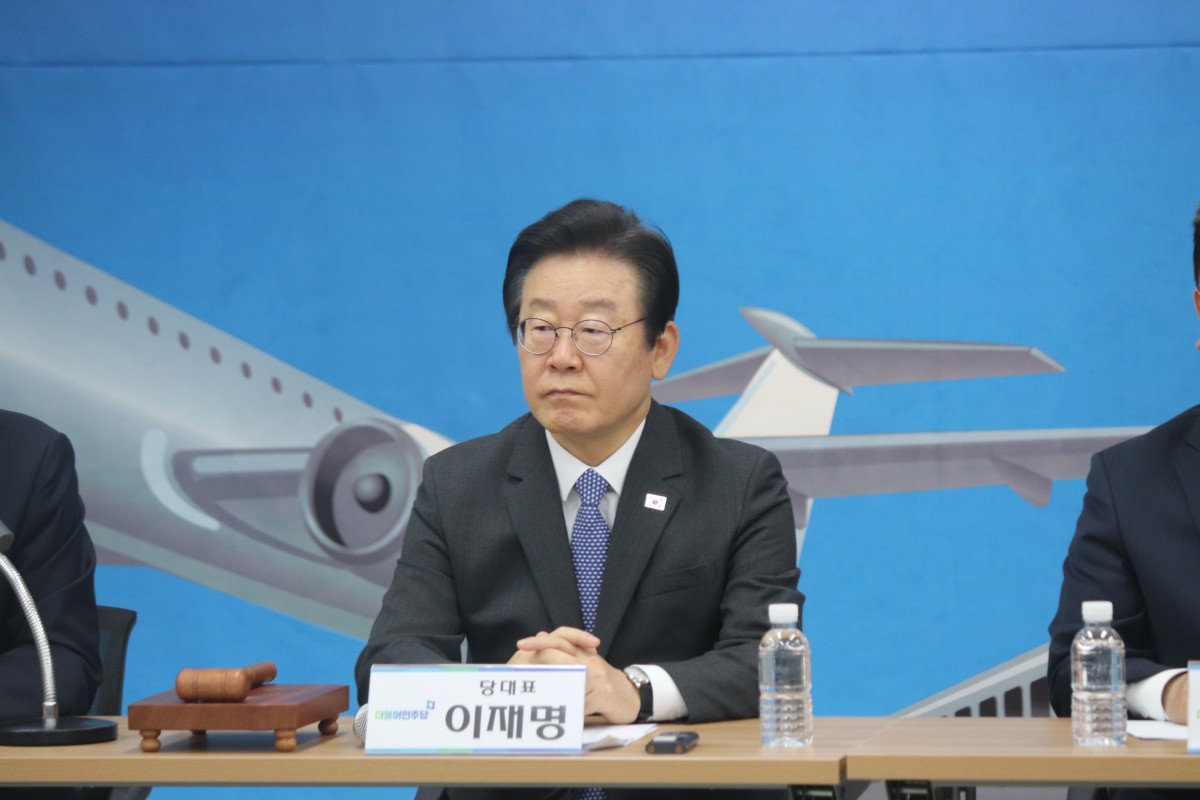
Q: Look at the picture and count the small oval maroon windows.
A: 12